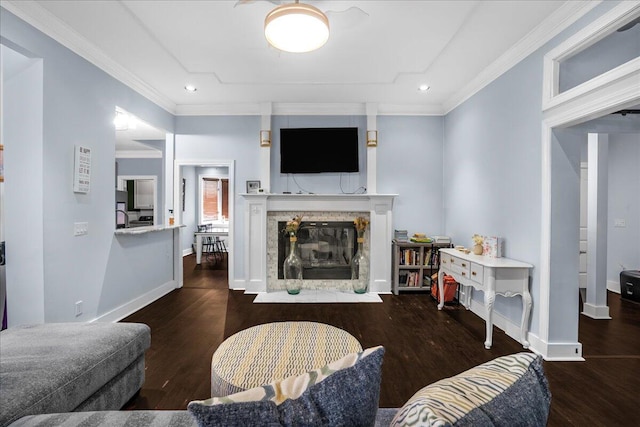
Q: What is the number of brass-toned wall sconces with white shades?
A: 2